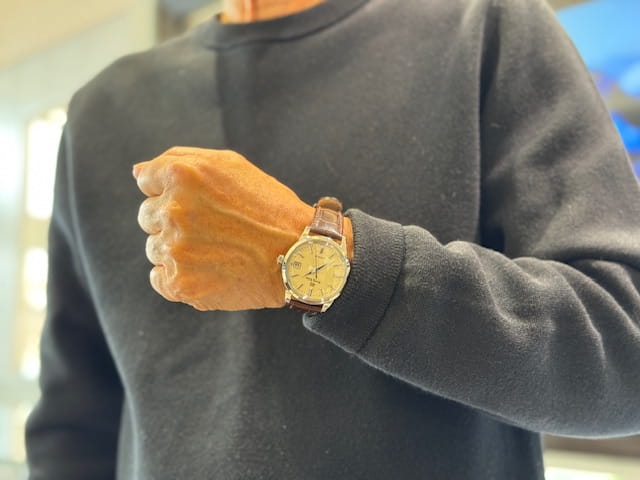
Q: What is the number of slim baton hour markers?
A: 11